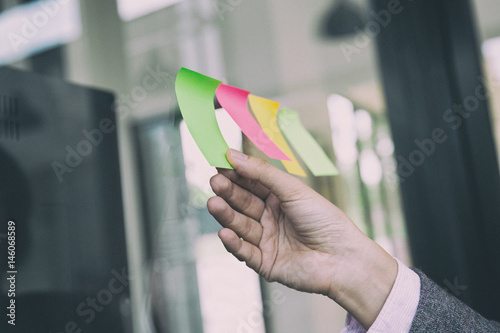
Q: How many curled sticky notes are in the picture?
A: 4